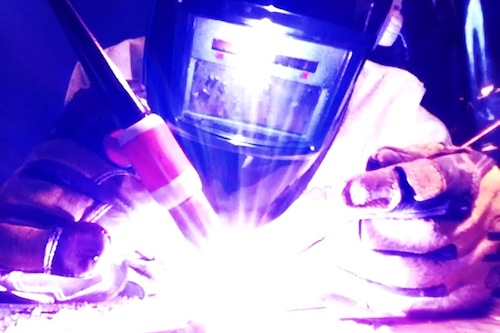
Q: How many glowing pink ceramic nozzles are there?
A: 1